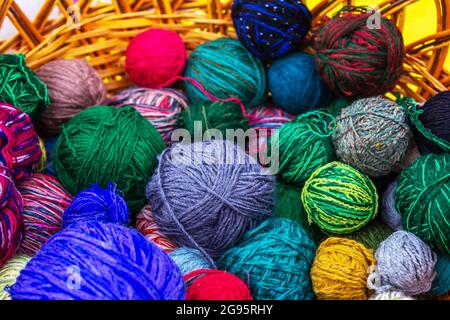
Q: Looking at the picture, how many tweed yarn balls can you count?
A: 1